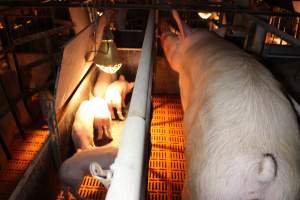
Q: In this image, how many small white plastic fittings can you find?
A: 1